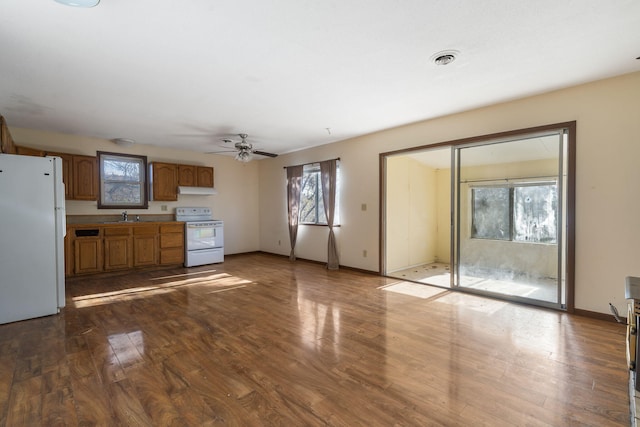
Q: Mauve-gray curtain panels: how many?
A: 2